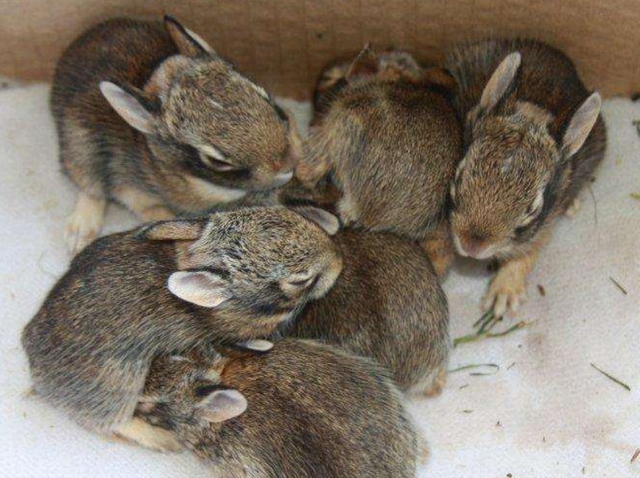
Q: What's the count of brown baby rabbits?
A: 6